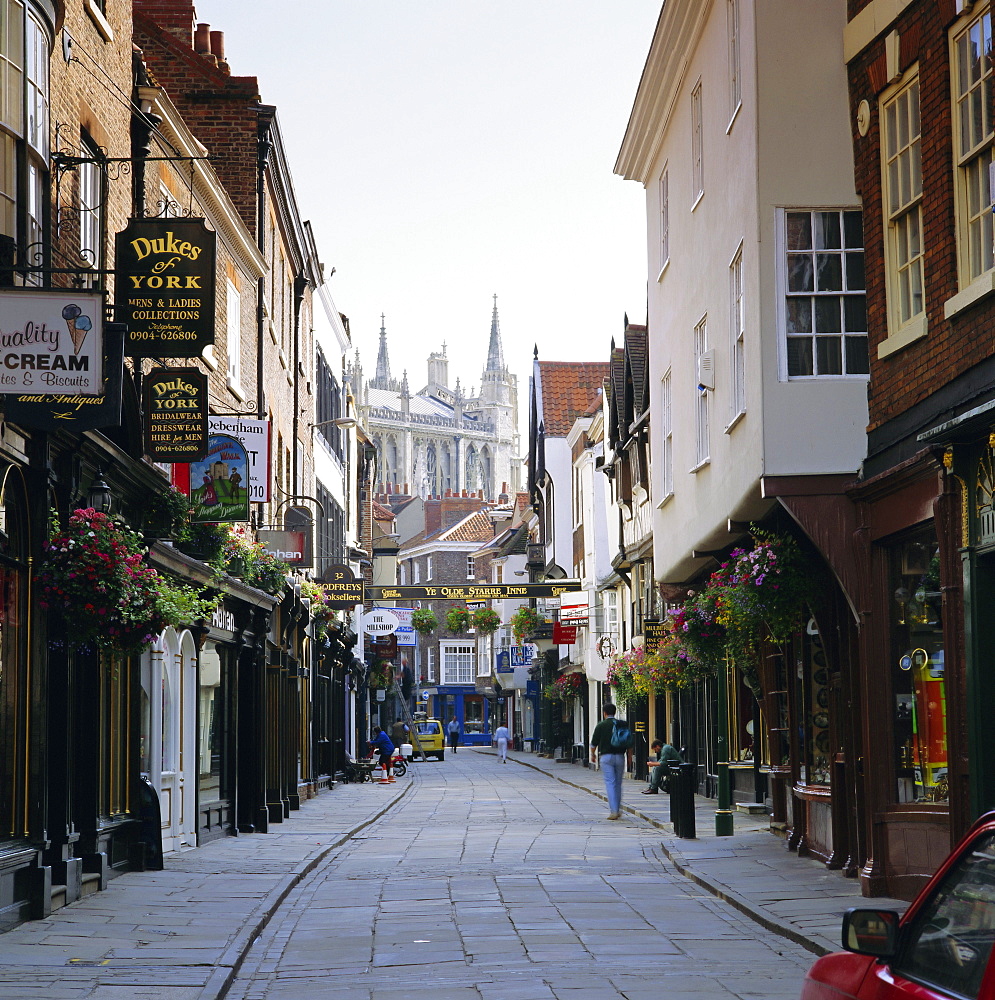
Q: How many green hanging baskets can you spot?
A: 4